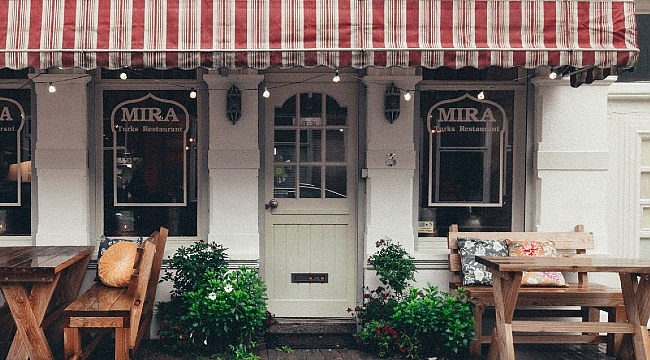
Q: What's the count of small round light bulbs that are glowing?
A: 8